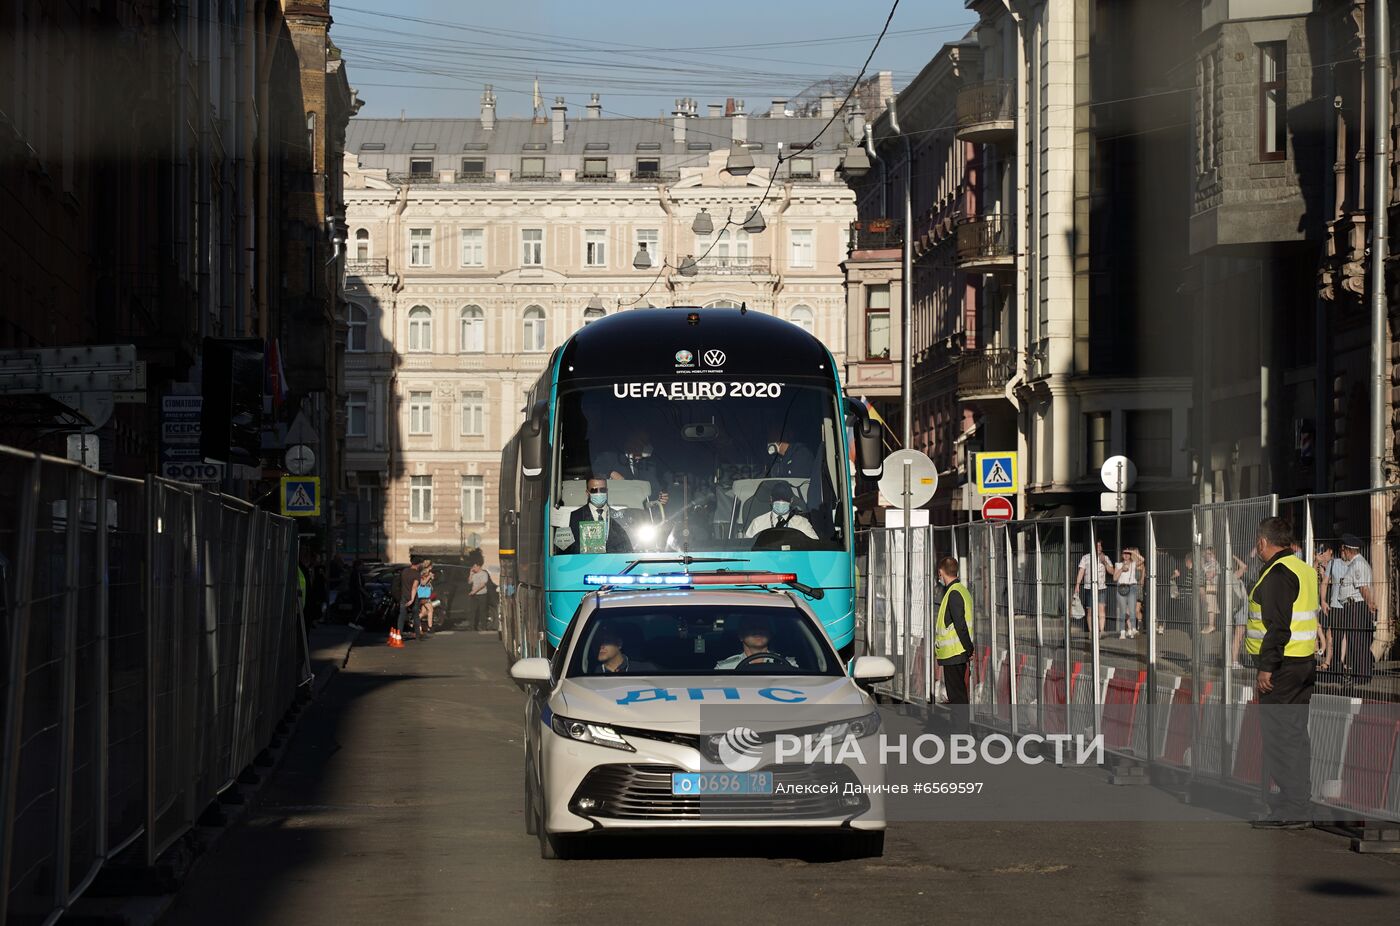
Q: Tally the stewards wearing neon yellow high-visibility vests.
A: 2